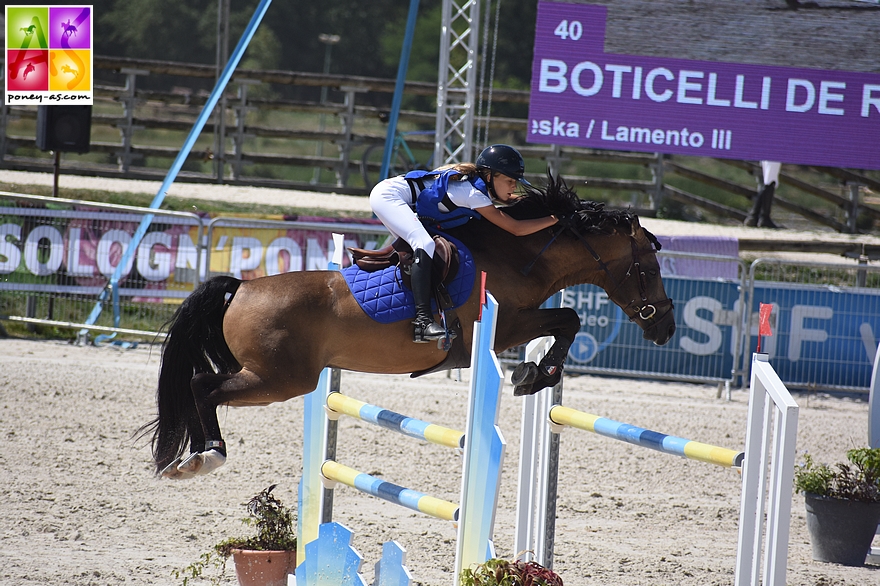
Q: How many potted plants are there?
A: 3